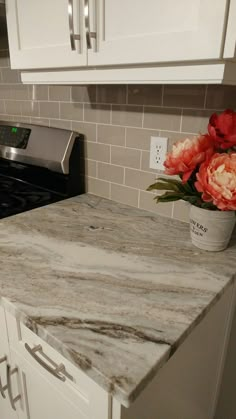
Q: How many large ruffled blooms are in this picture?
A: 3